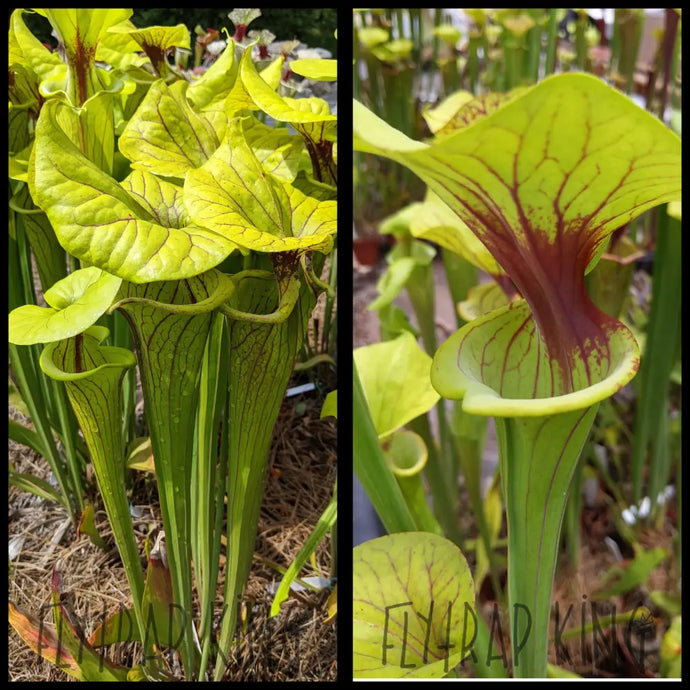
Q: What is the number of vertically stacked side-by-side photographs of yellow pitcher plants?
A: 2